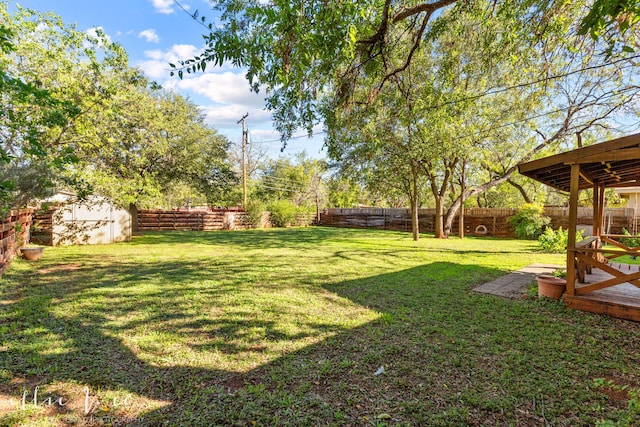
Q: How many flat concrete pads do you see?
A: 1